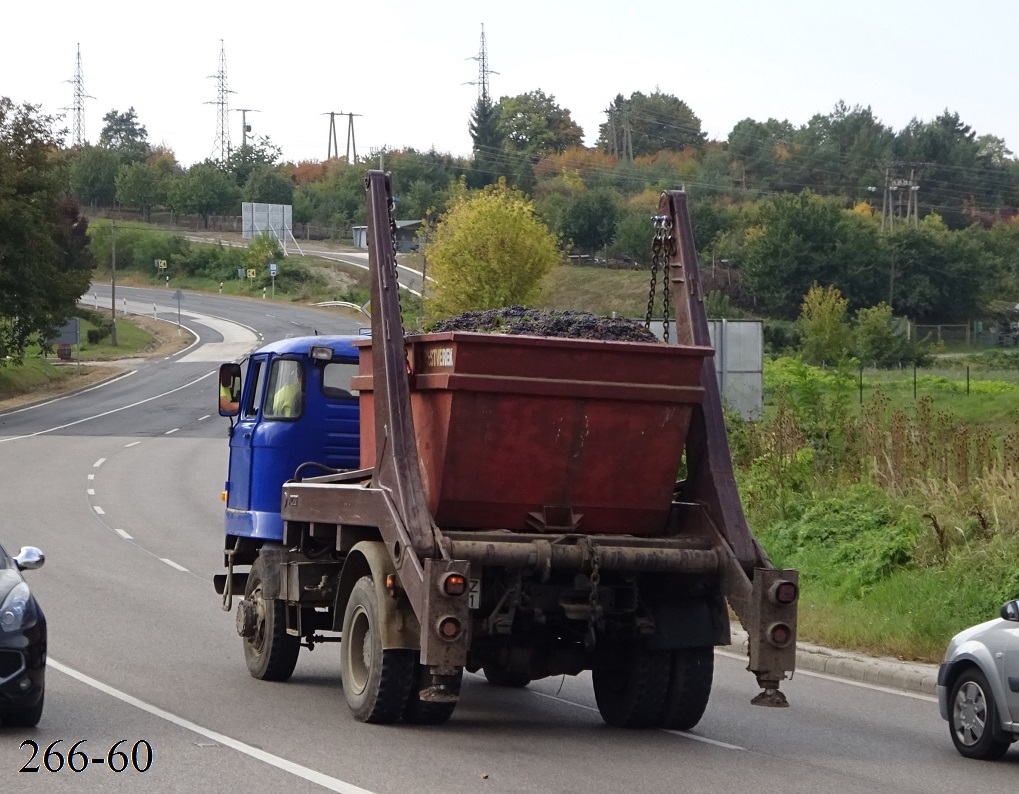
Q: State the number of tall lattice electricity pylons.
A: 3